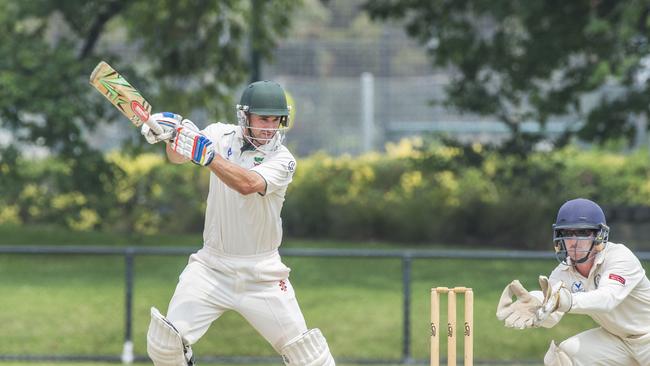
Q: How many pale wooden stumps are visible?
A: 3